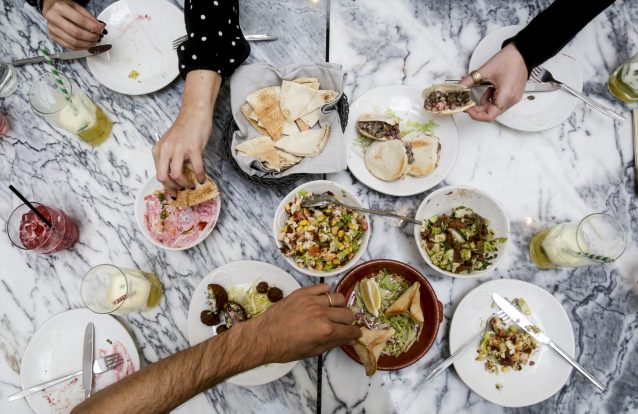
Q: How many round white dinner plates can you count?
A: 6